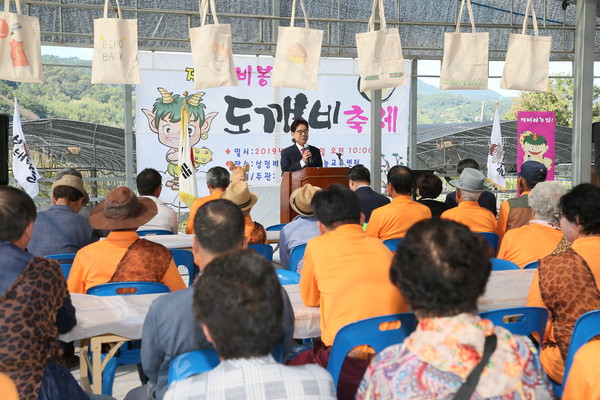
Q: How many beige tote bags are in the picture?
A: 7